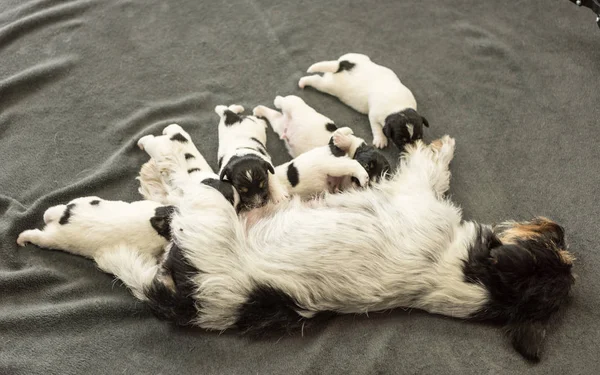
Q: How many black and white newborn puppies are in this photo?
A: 6